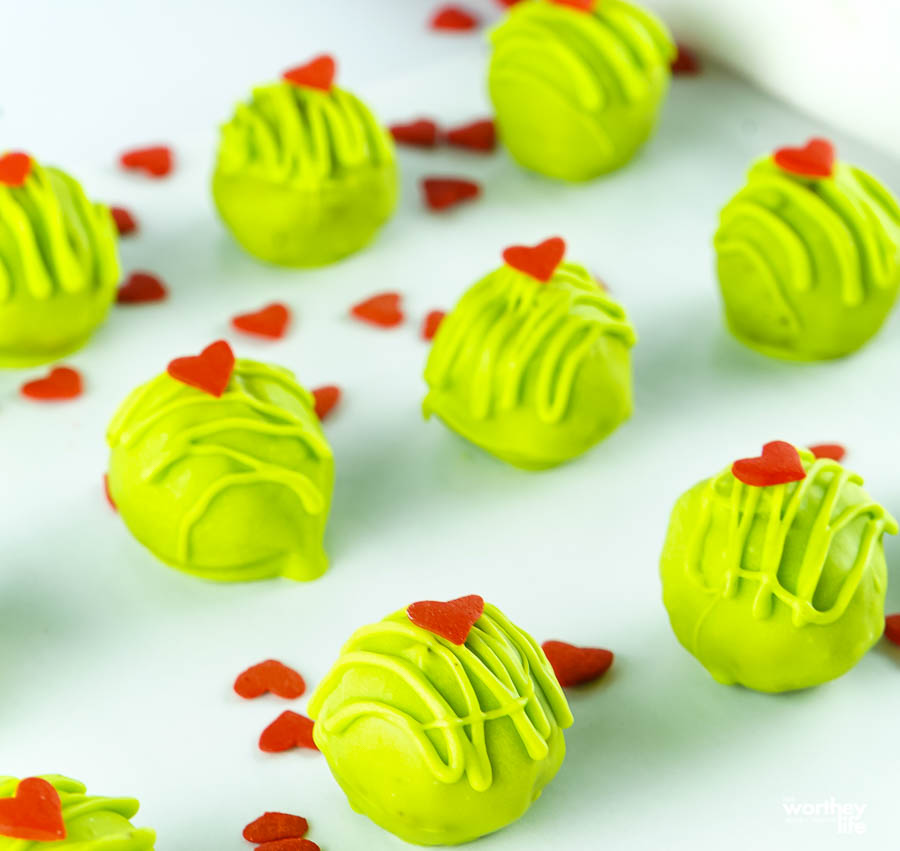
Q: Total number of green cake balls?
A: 9